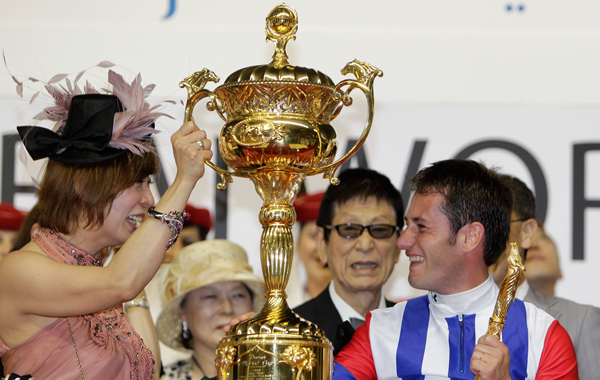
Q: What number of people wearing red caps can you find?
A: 3